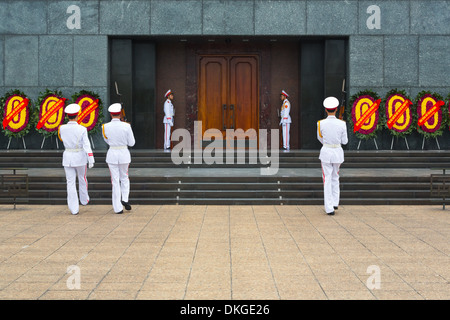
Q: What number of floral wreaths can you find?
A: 6